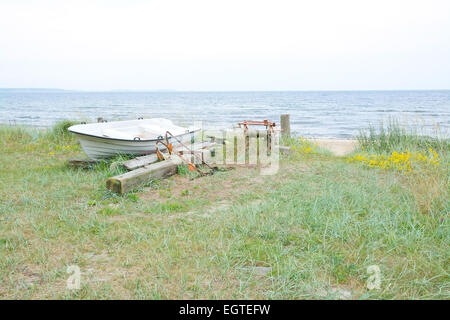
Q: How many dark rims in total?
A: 1